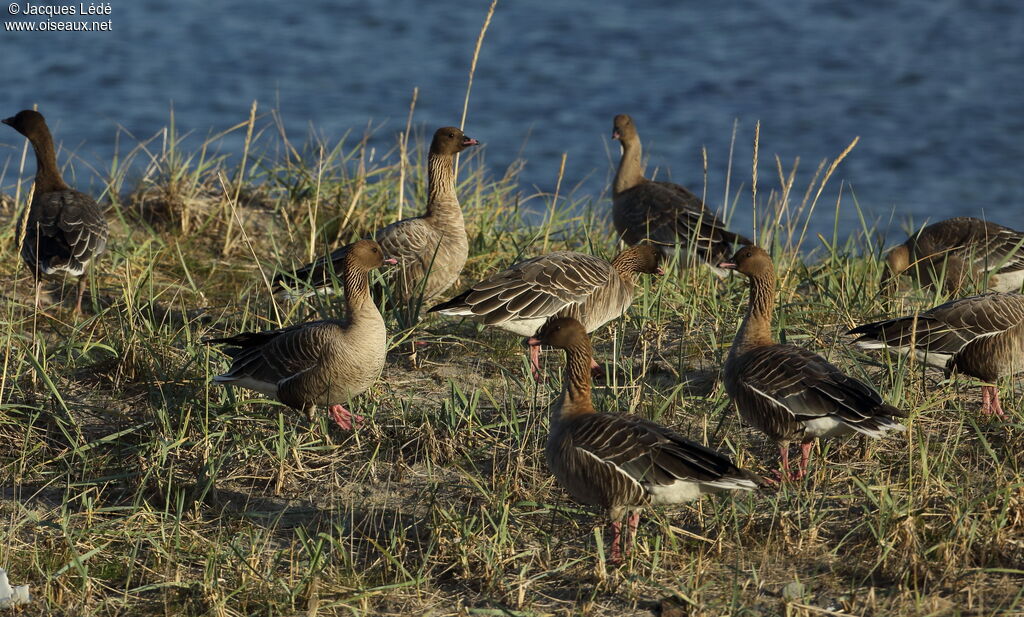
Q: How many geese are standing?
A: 9